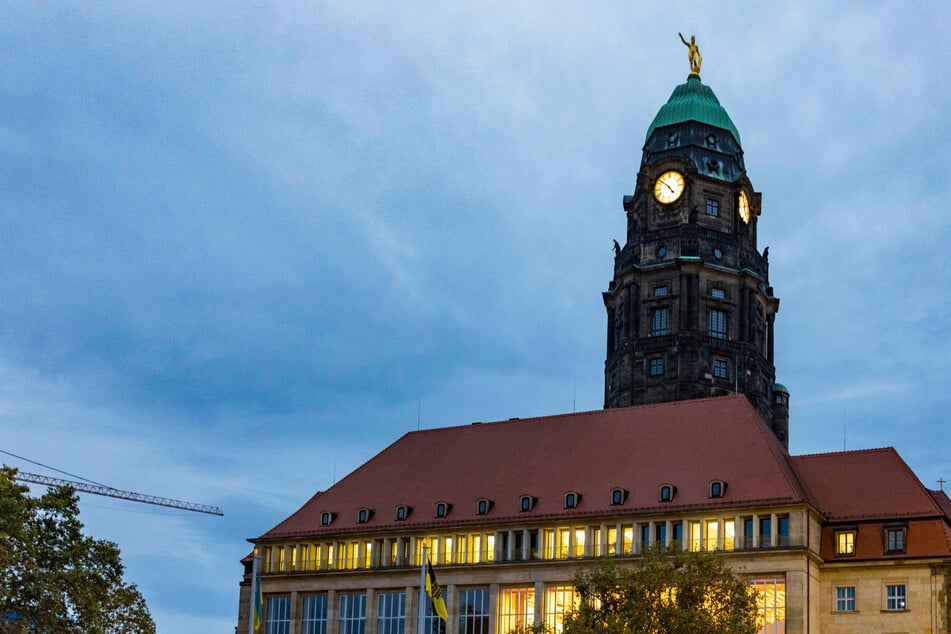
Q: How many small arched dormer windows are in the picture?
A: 10